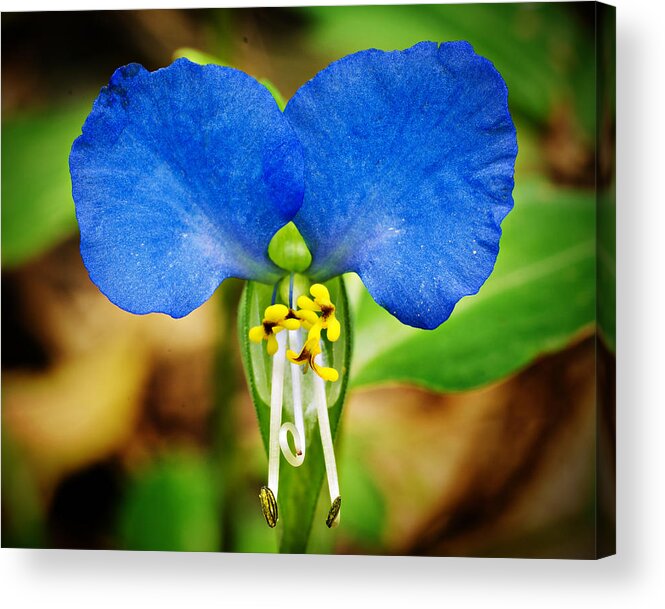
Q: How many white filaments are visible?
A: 3